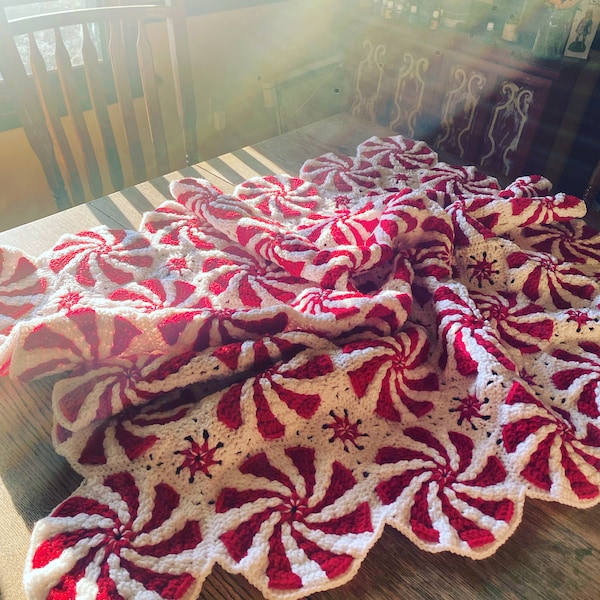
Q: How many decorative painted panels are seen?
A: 4